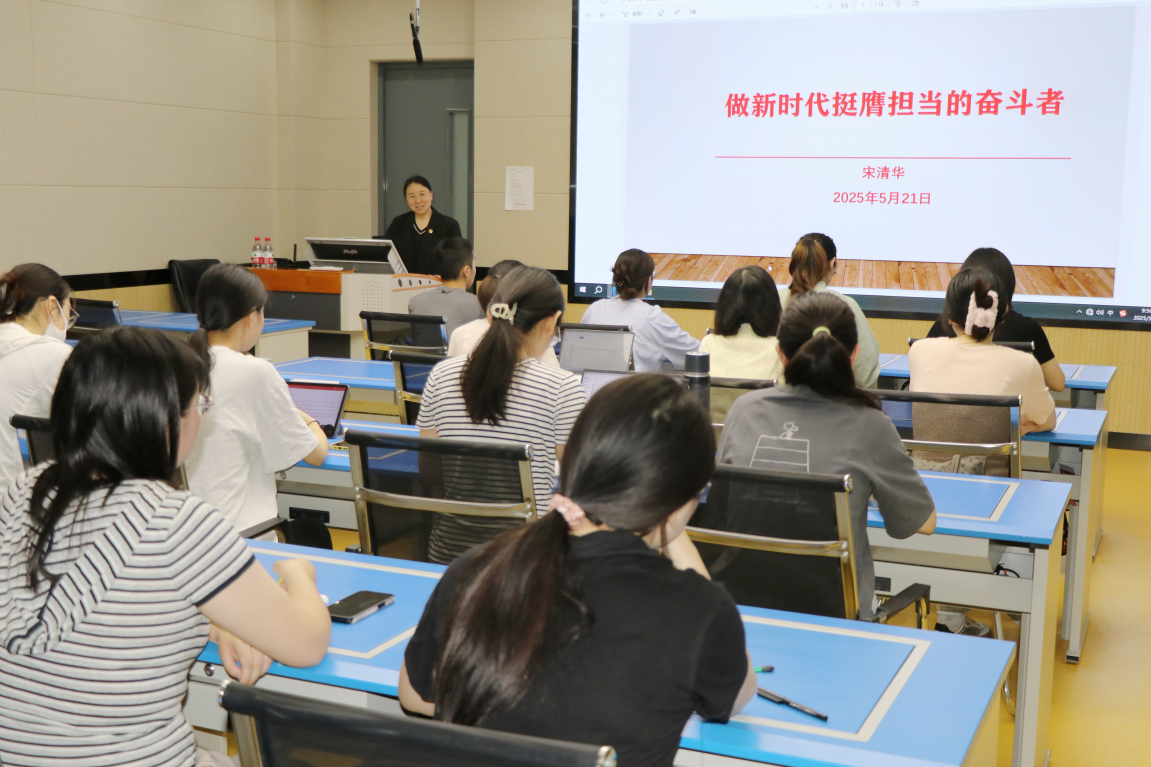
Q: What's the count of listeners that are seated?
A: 13